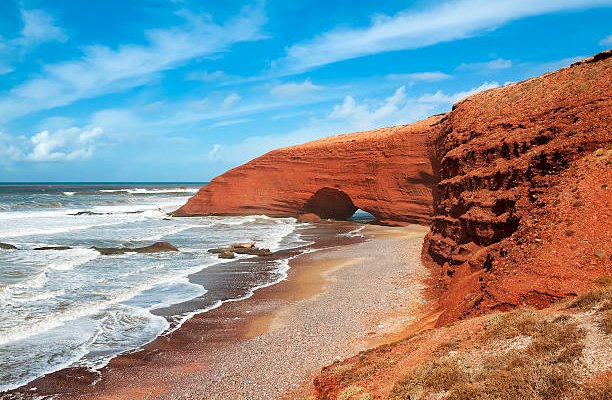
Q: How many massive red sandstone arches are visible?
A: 1